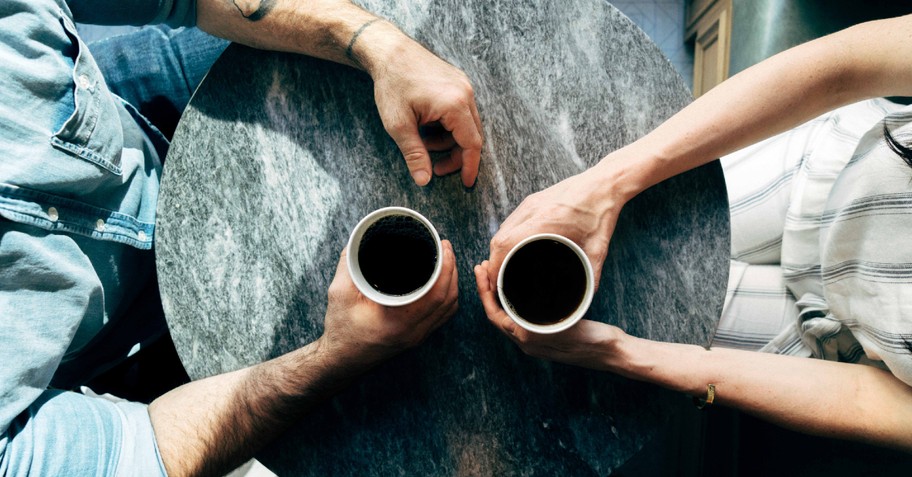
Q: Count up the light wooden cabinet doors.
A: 1